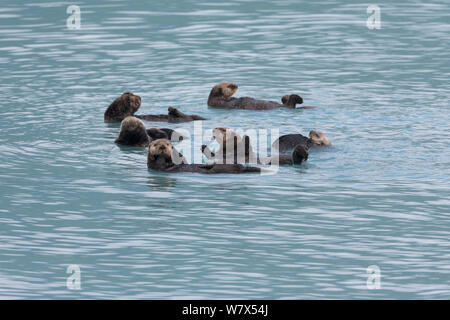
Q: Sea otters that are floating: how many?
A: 6